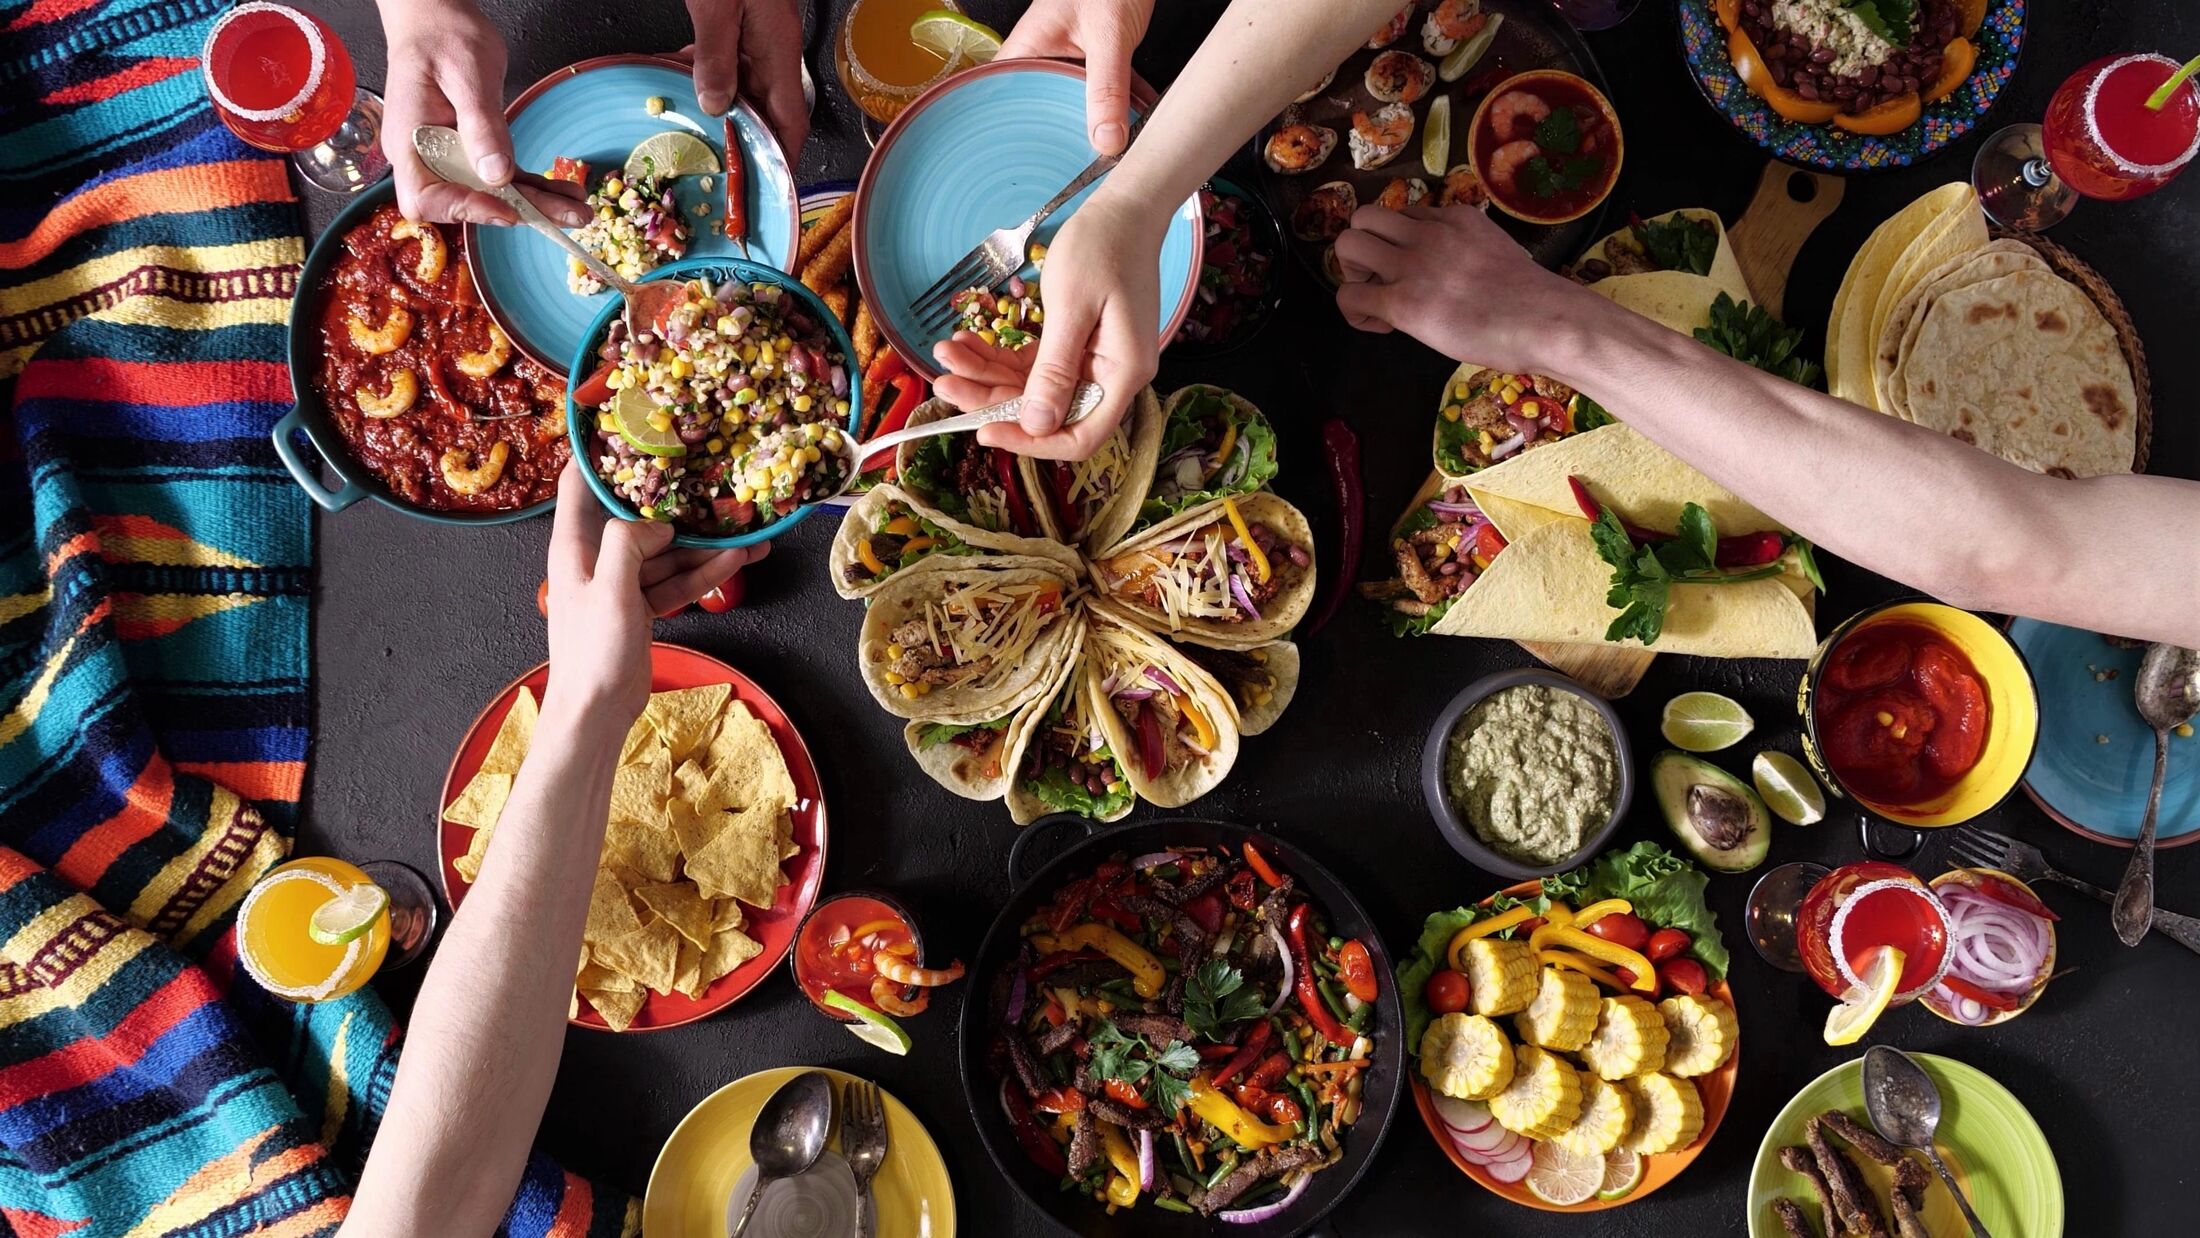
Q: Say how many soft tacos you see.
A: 10